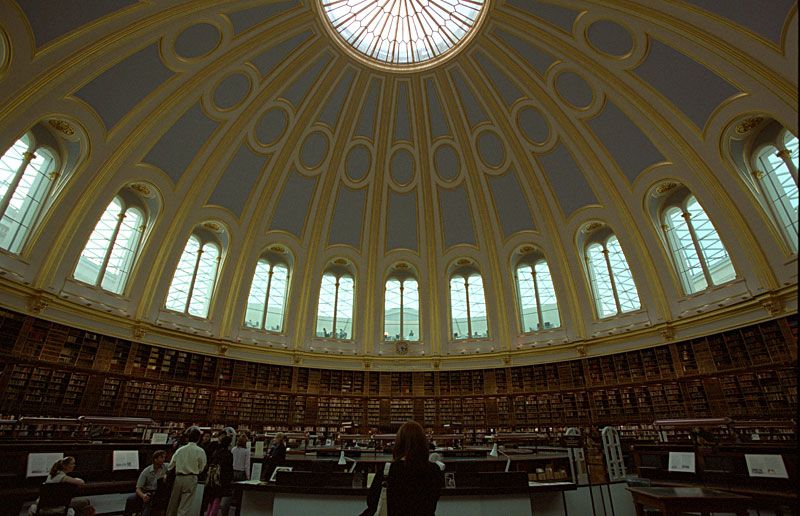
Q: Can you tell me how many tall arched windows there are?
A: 11